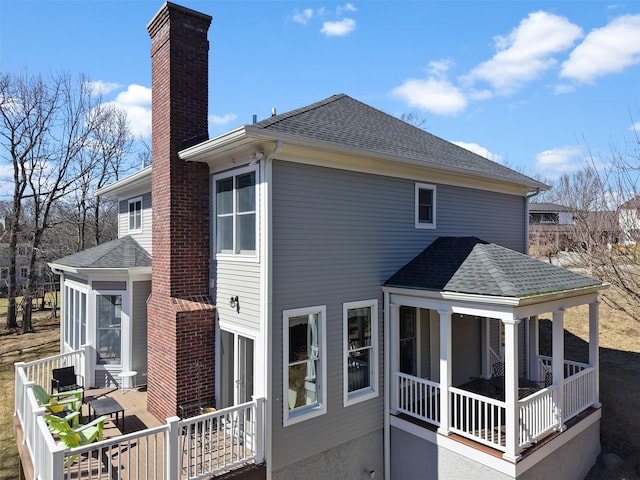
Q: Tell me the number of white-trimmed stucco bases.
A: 1